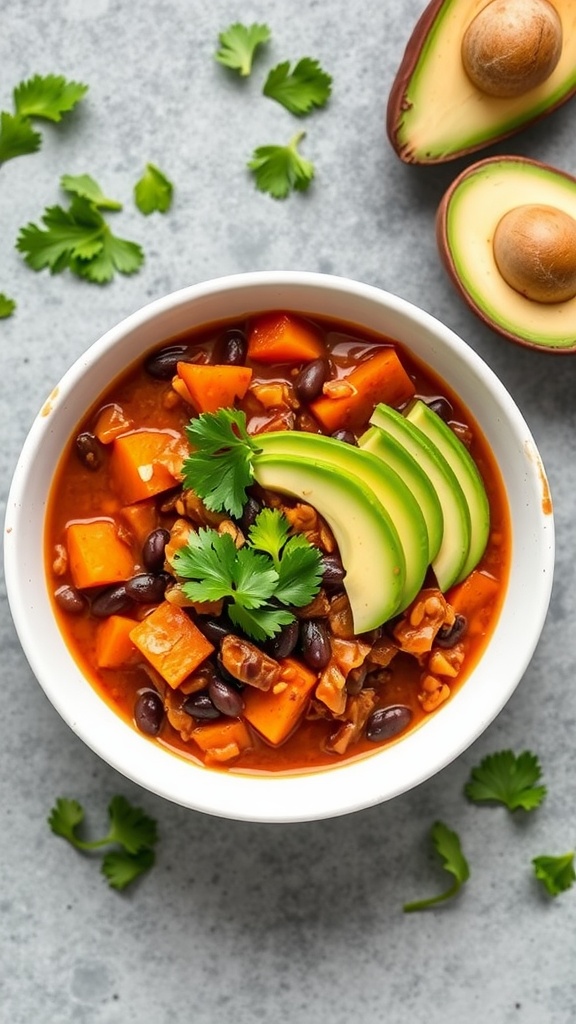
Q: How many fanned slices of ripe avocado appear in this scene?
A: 5